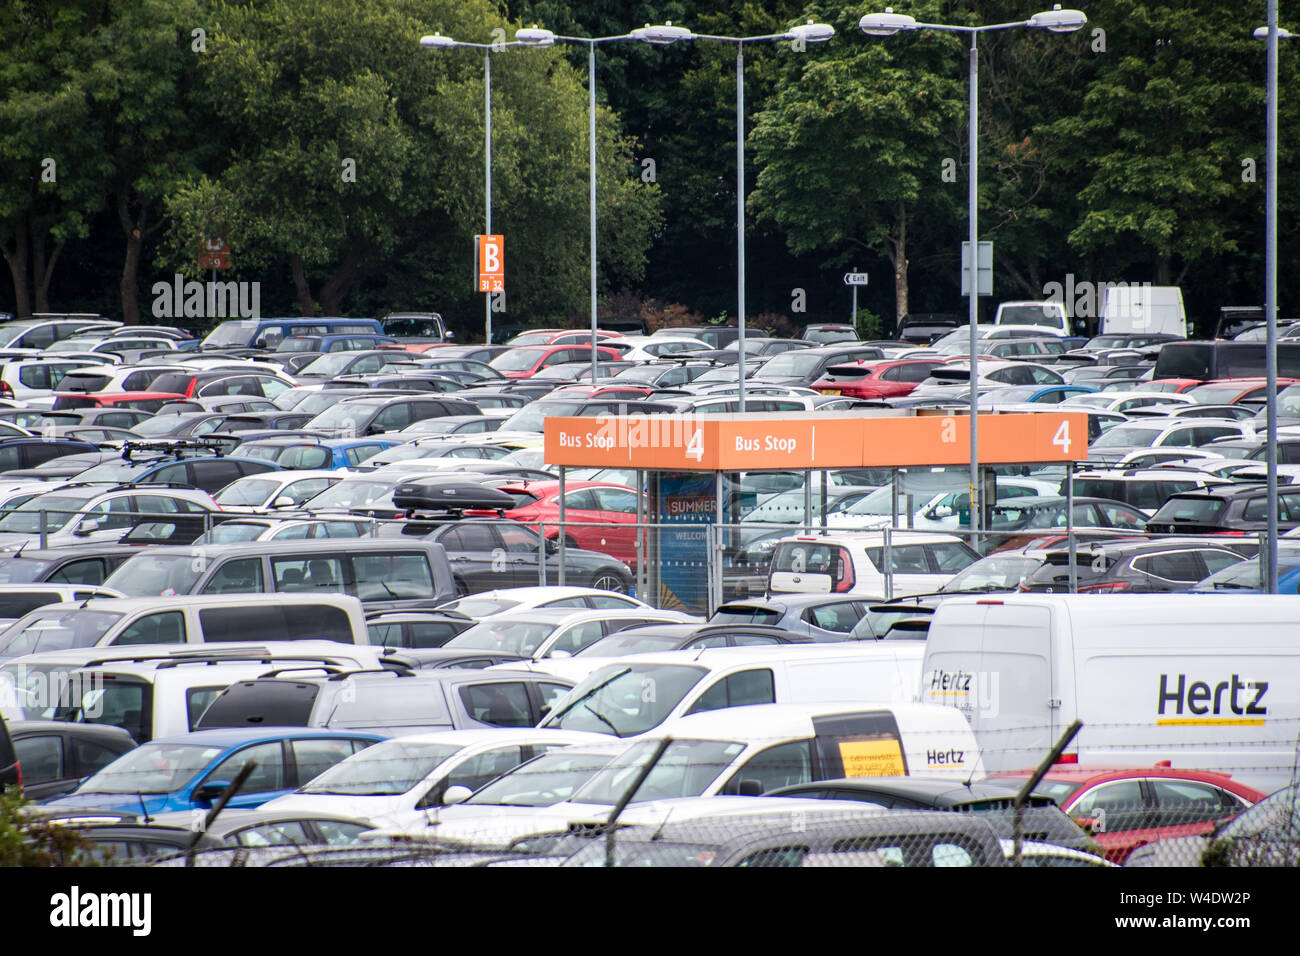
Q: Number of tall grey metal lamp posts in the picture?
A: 5